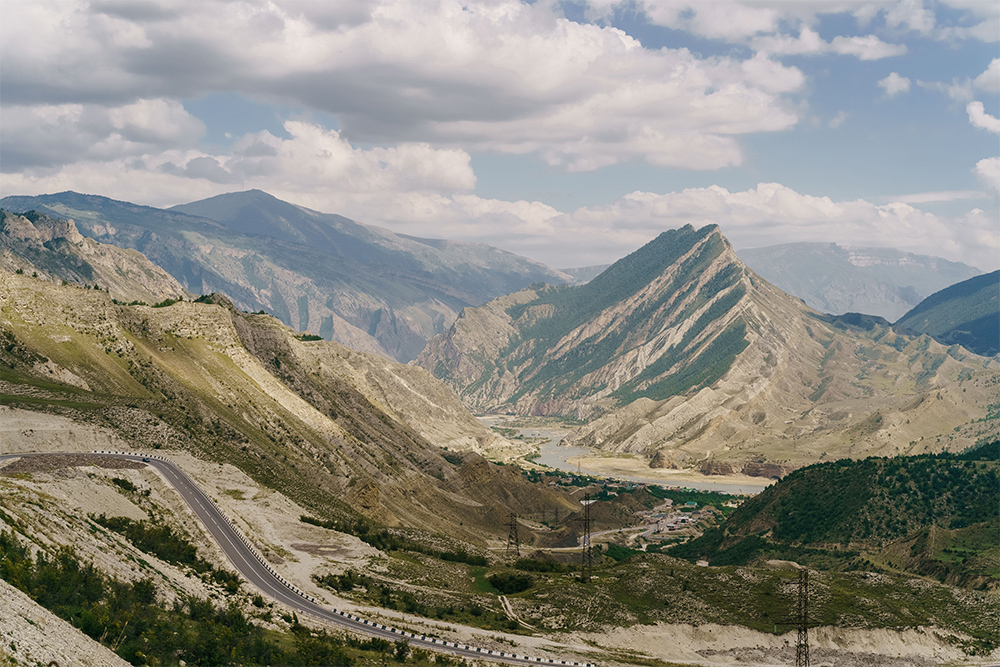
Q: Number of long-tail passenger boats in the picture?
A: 0